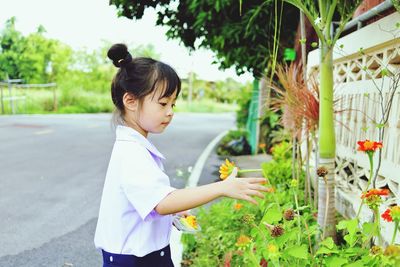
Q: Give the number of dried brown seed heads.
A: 3